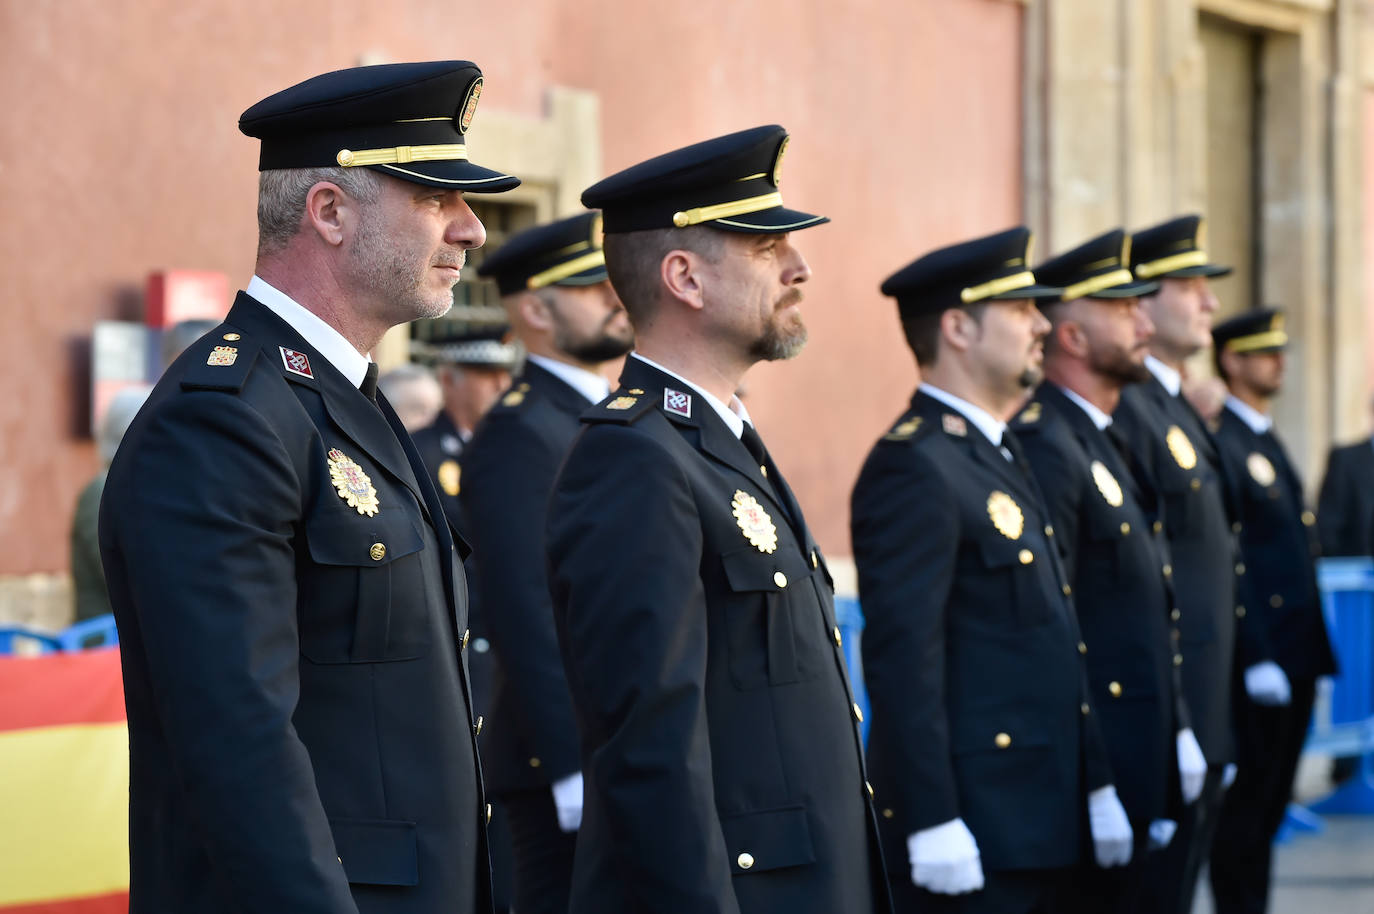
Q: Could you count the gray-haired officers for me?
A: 1